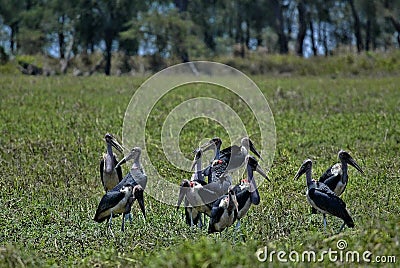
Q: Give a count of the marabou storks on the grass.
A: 11